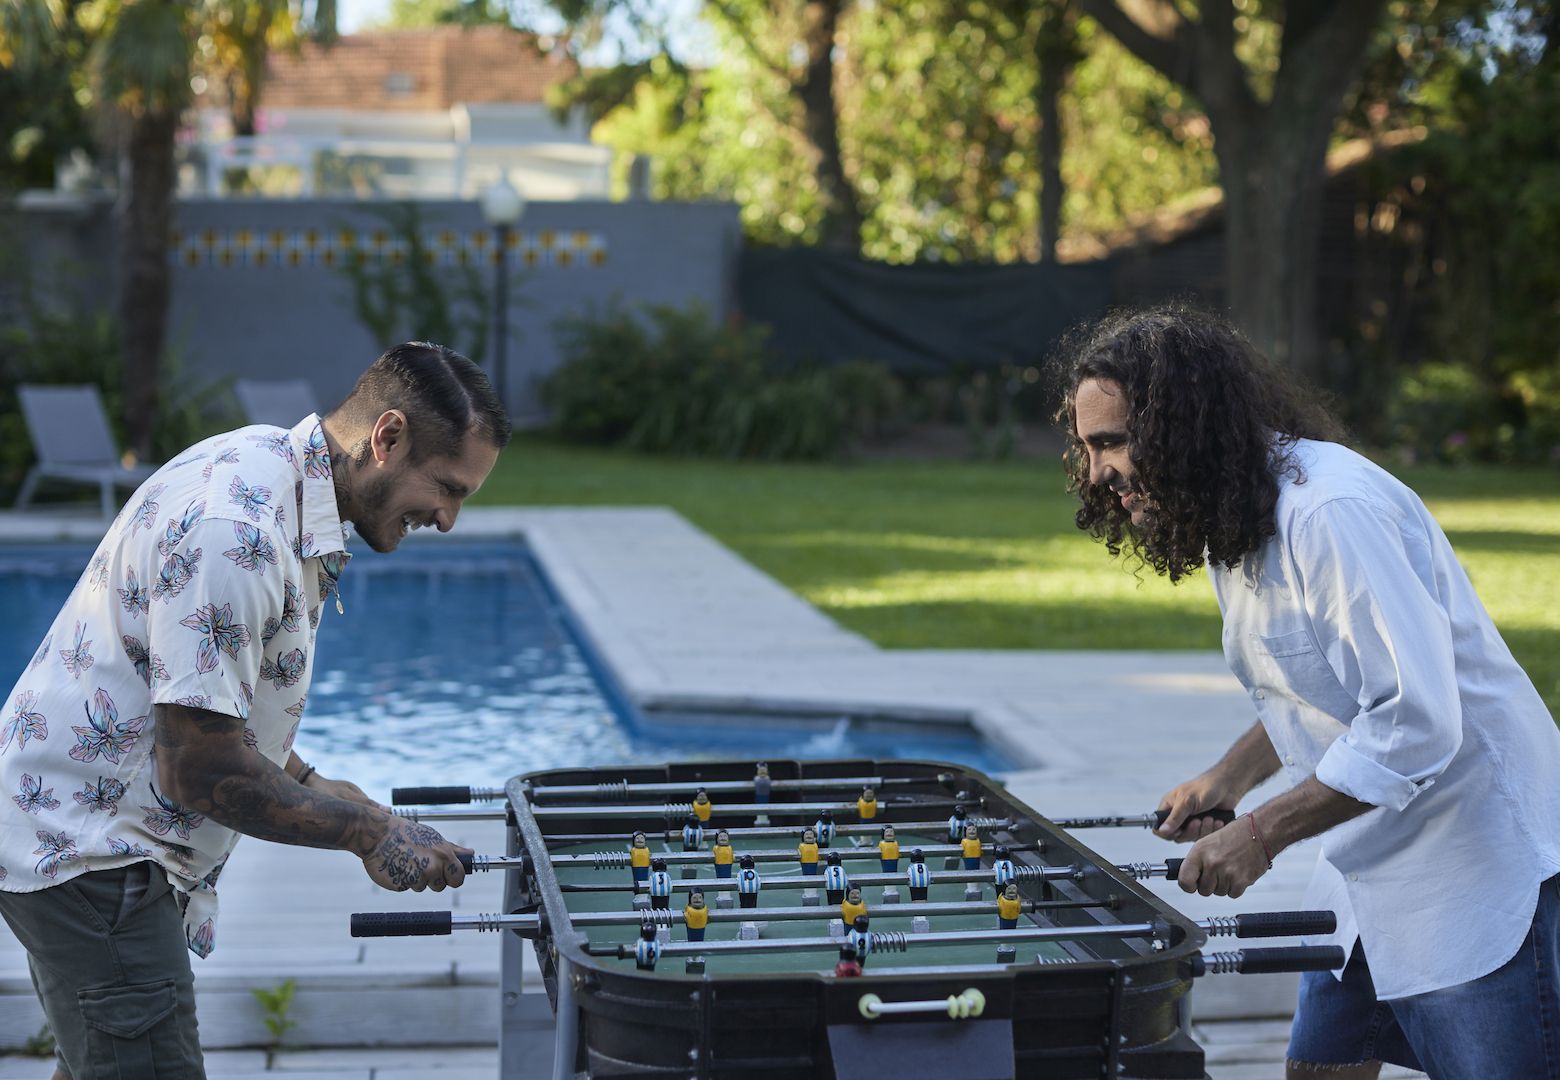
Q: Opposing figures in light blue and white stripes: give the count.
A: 10